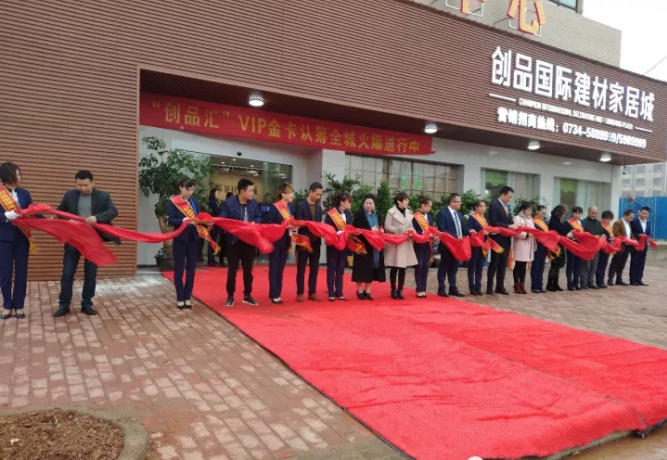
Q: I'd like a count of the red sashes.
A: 9